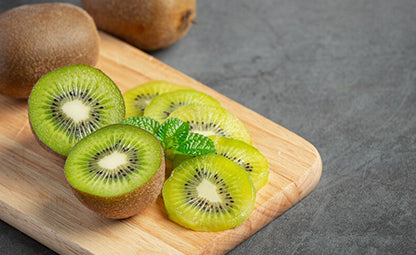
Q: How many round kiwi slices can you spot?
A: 5